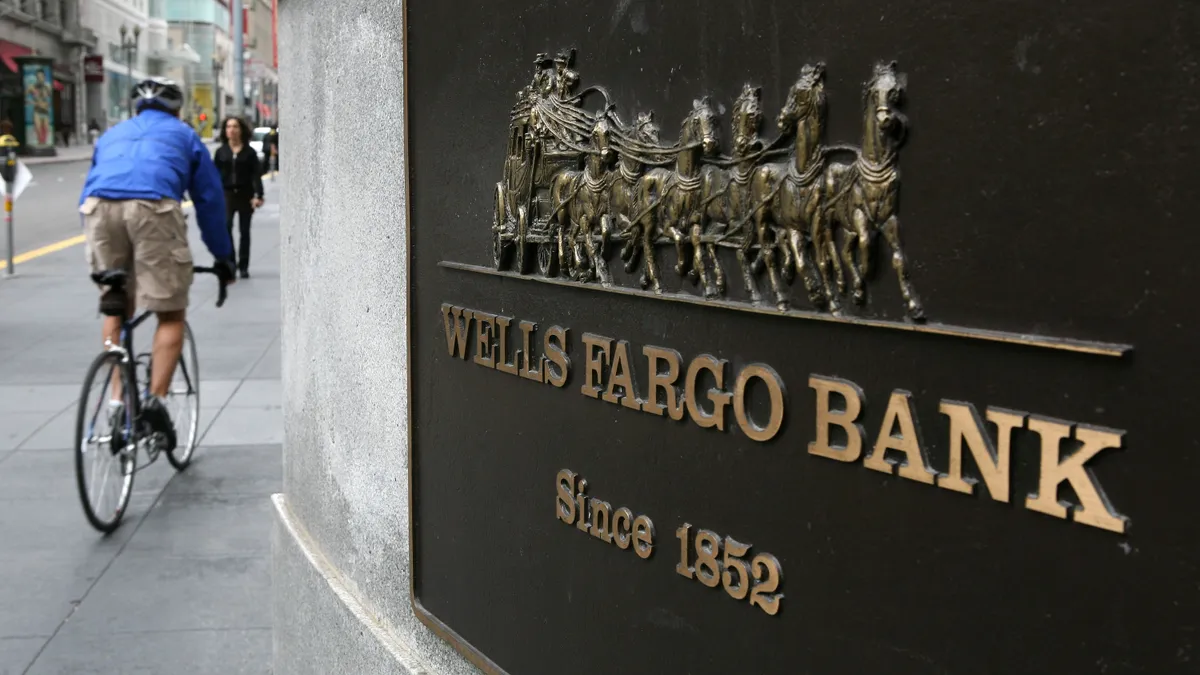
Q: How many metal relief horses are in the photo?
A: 6